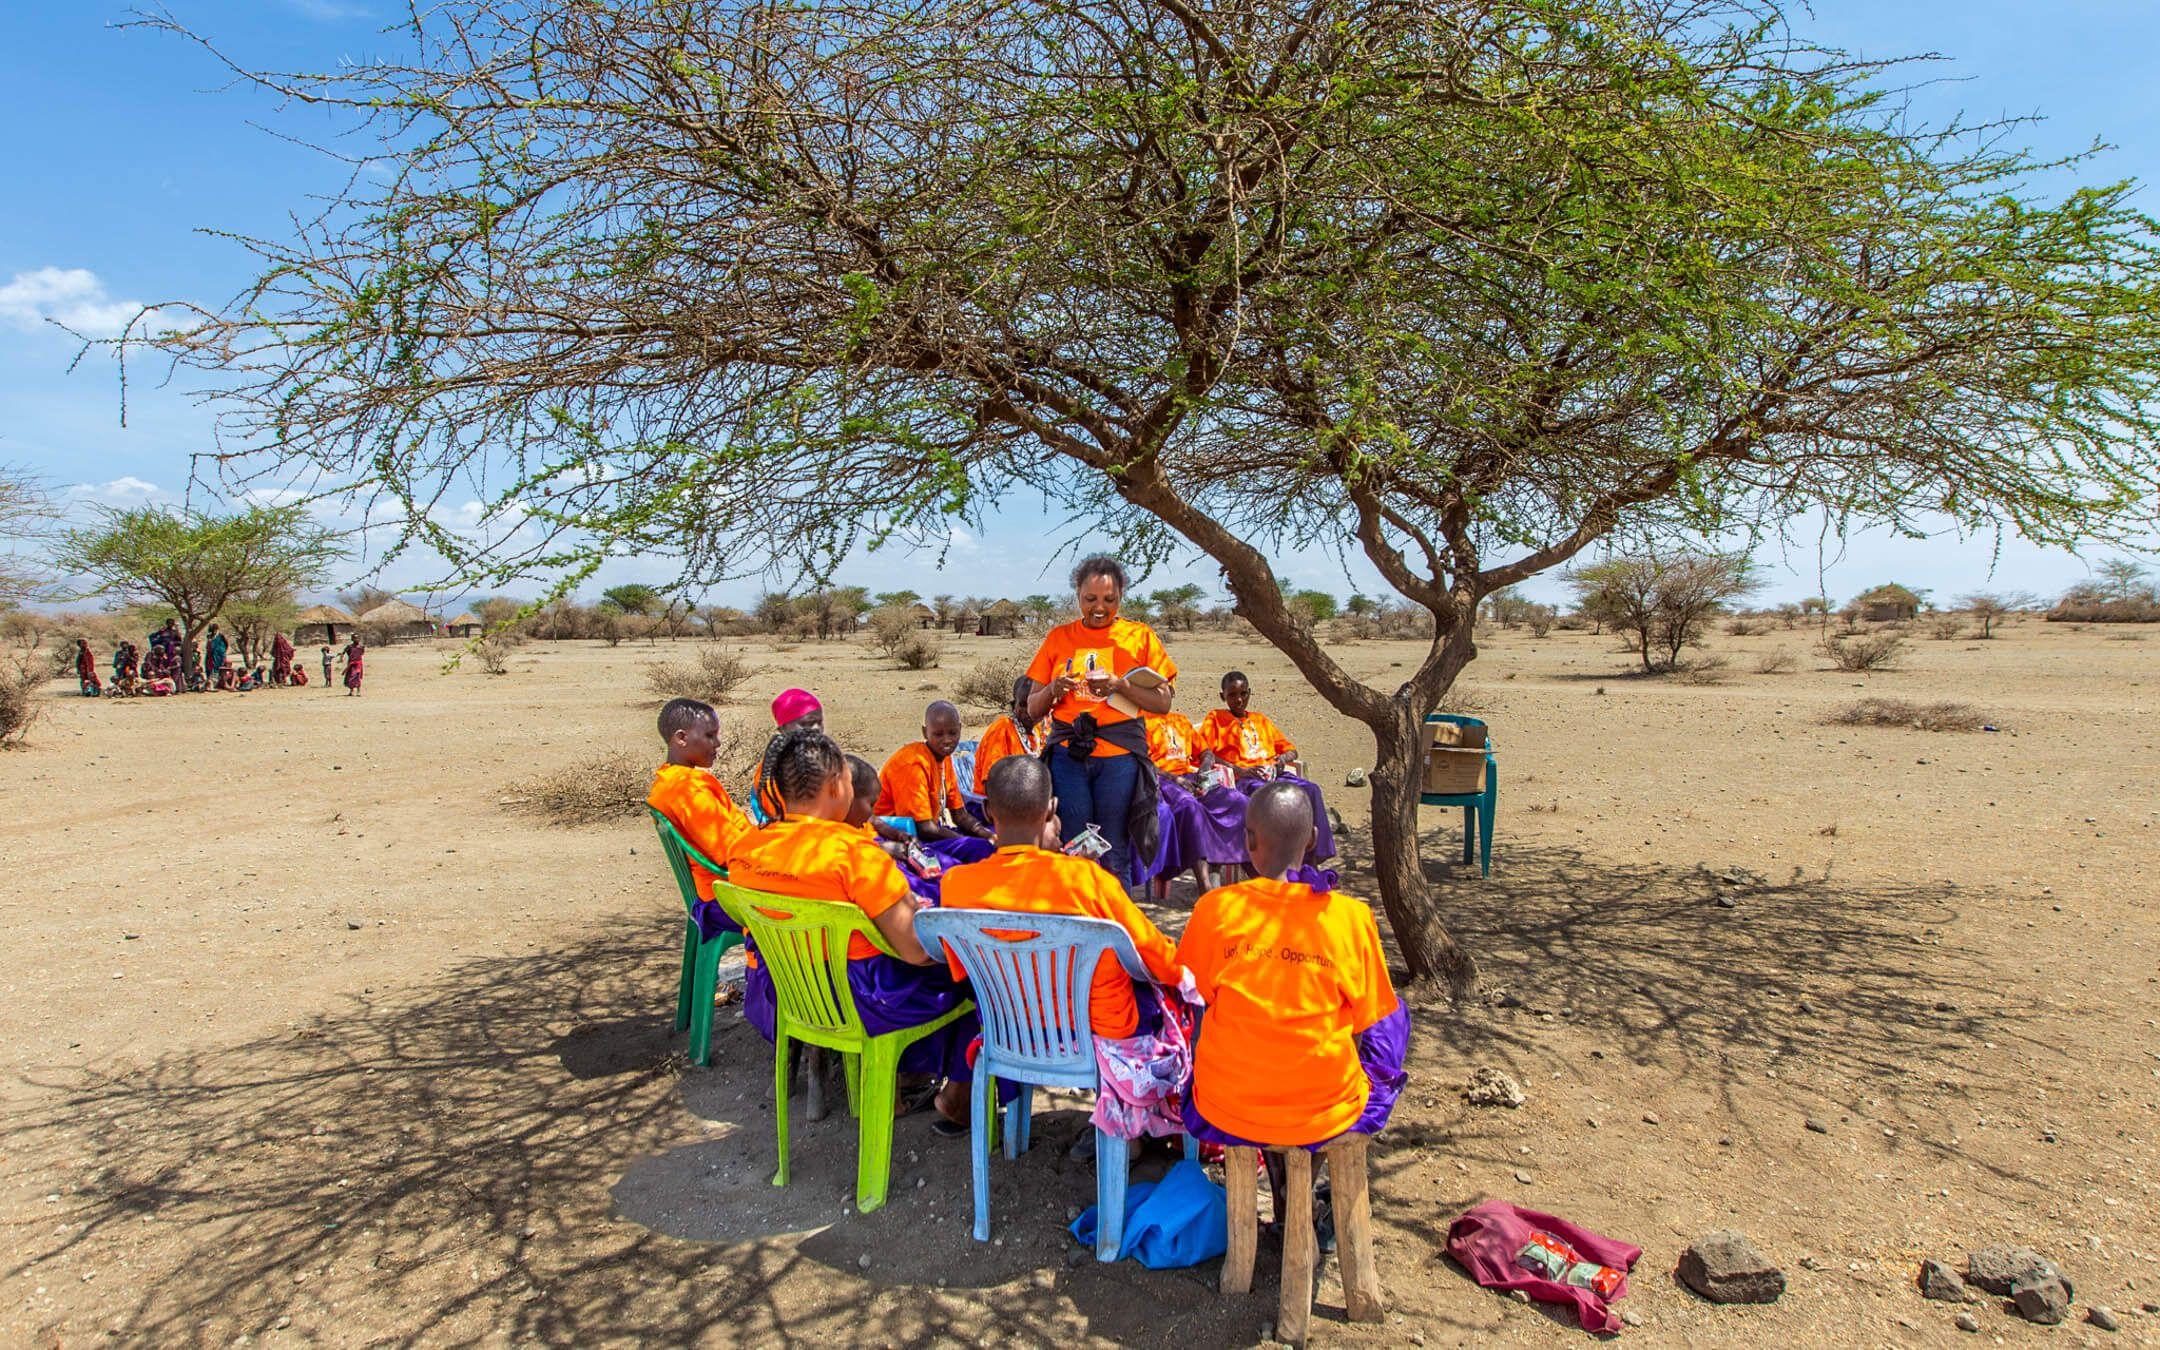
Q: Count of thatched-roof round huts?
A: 7